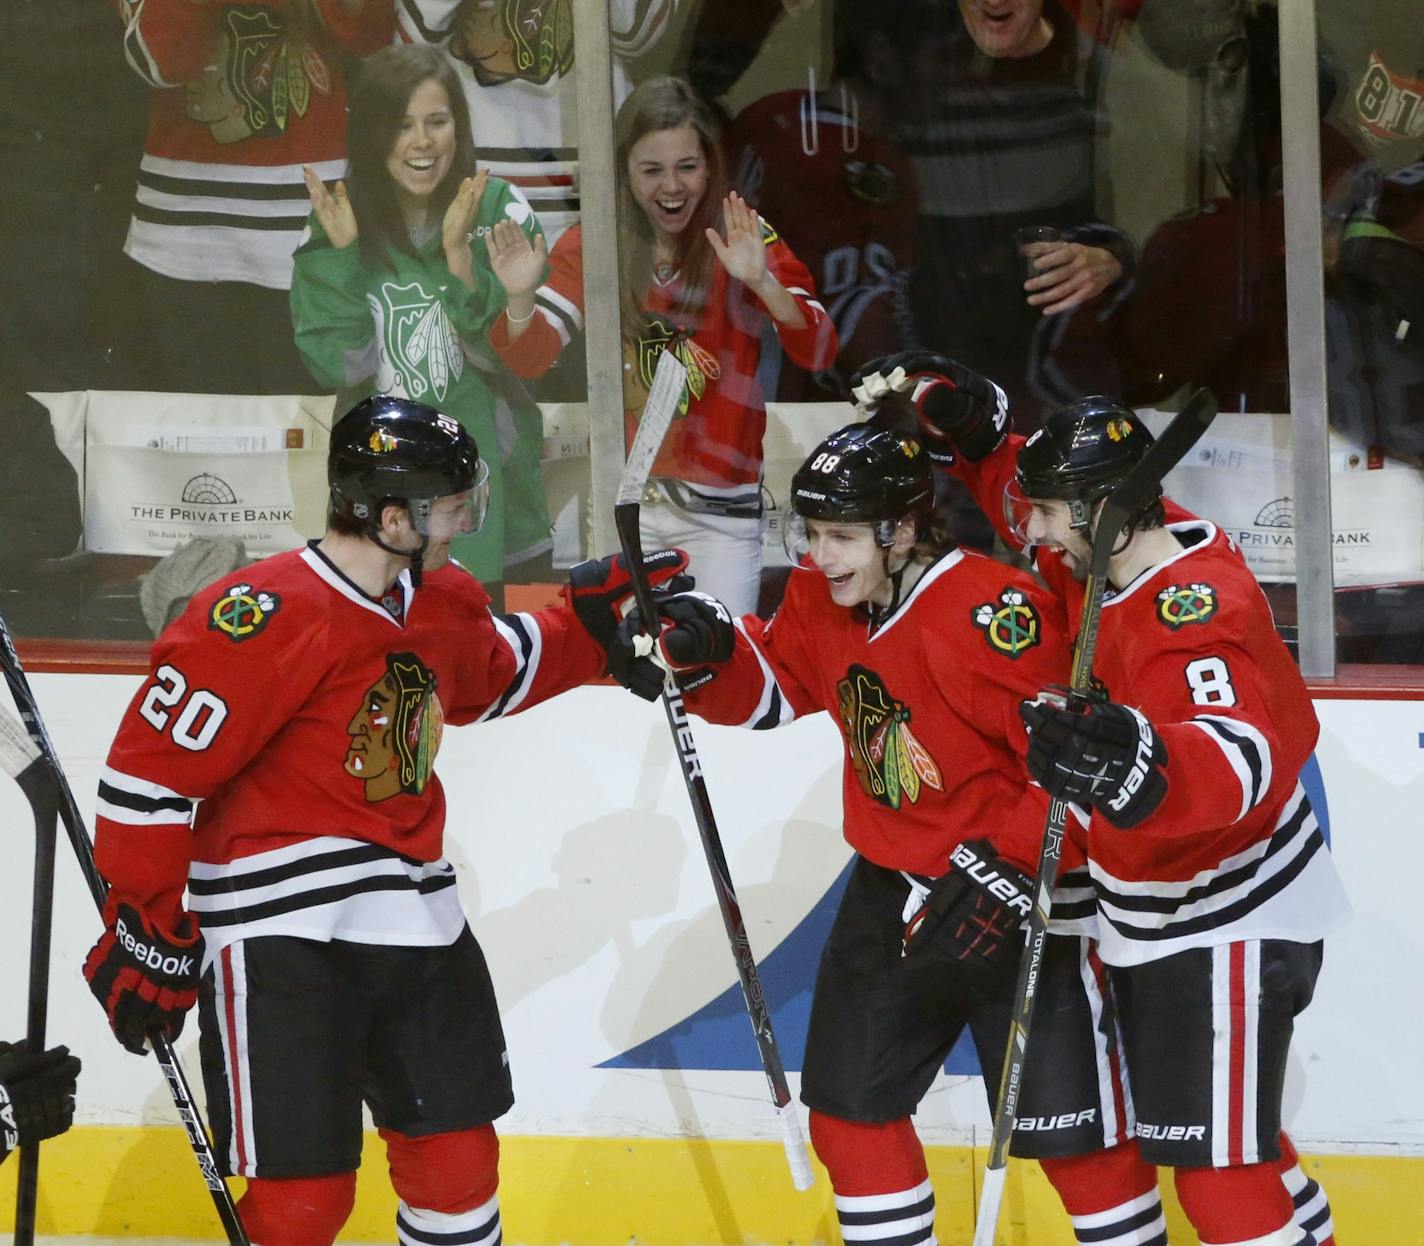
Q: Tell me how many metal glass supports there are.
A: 2